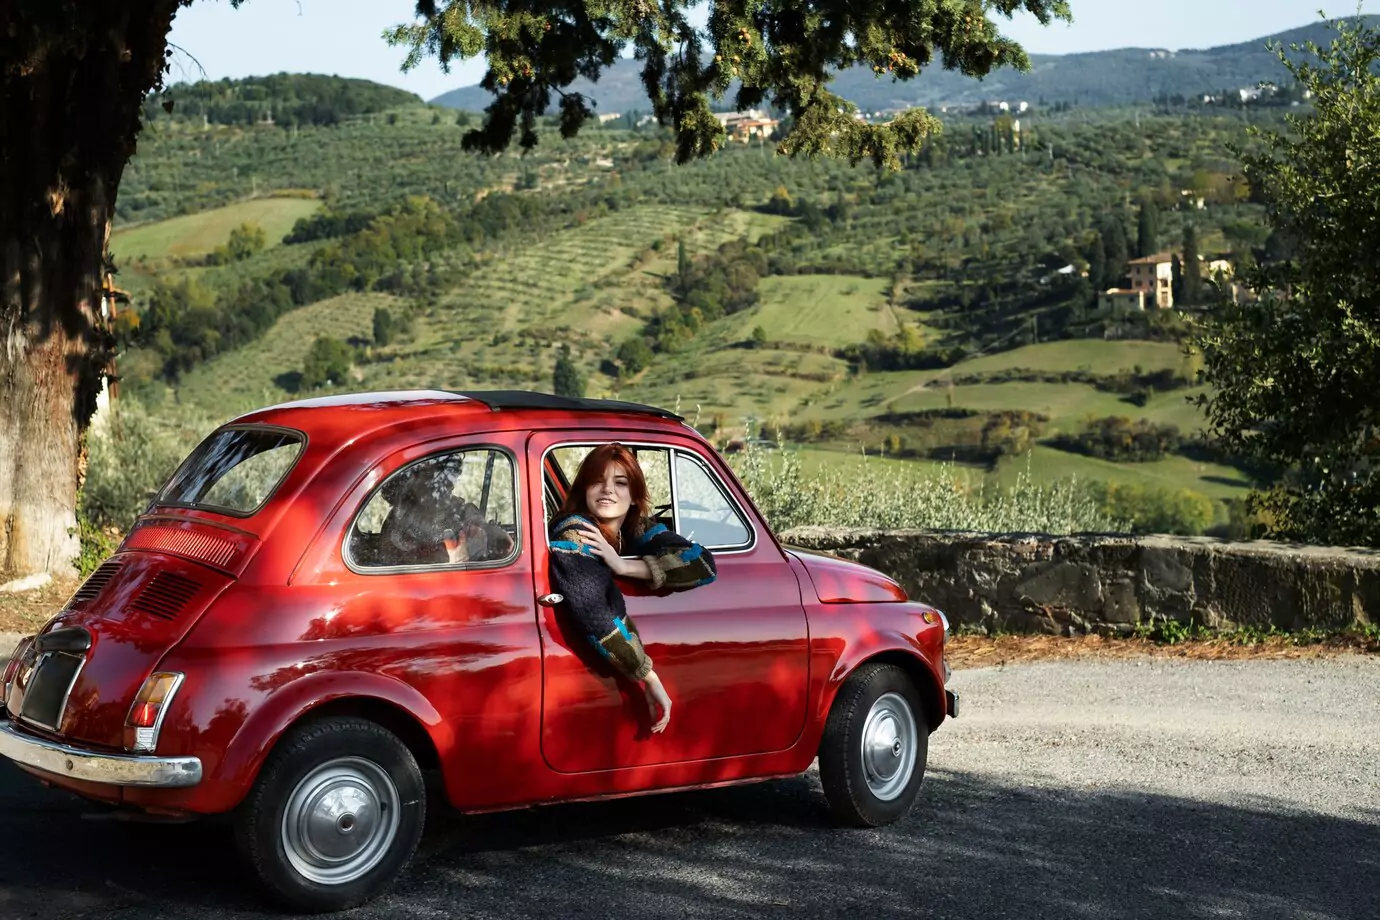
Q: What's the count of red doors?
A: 1